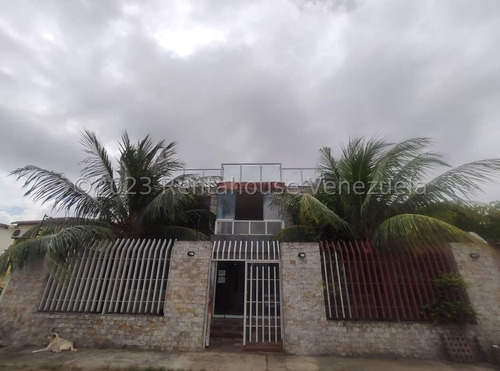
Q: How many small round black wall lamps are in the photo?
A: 3